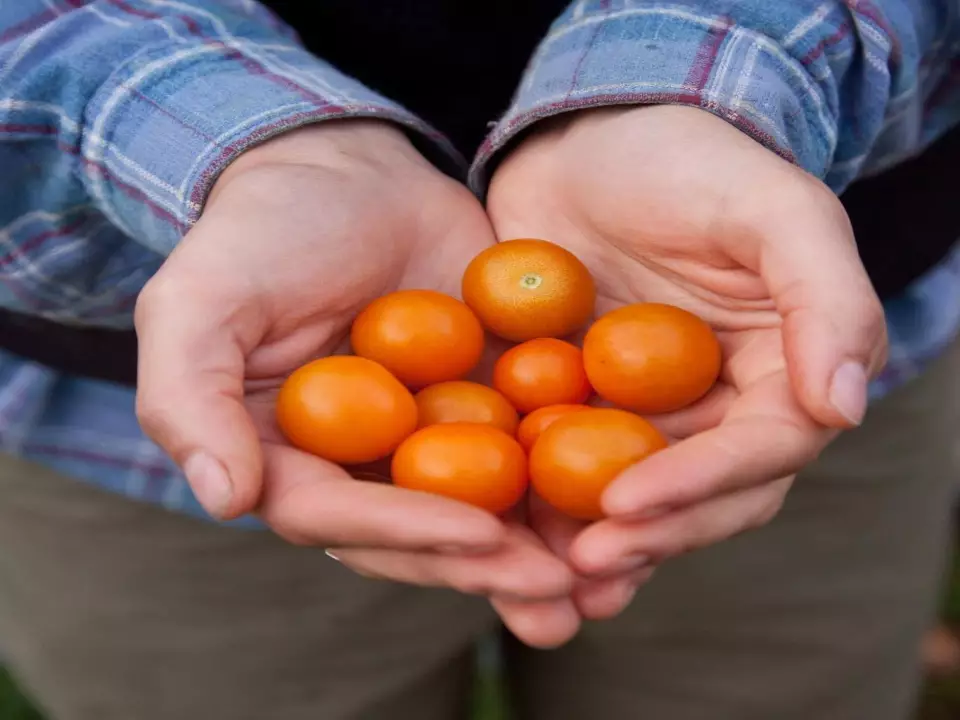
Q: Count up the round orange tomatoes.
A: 9